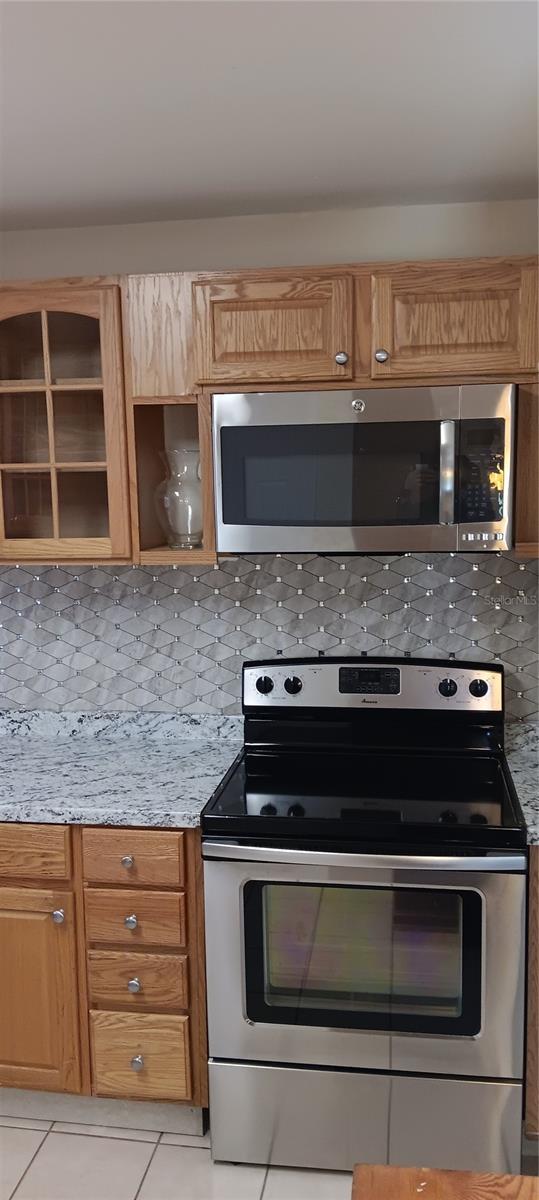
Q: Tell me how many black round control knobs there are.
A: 4